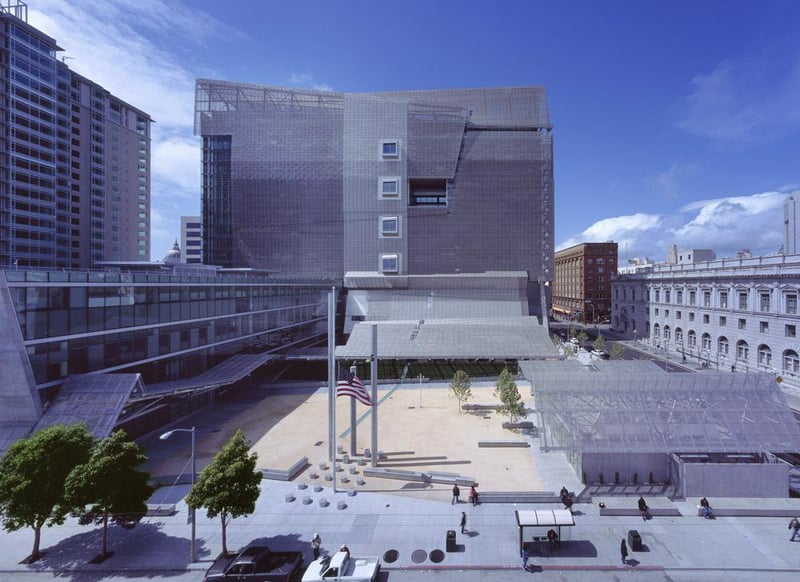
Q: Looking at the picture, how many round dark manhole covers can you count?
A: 3